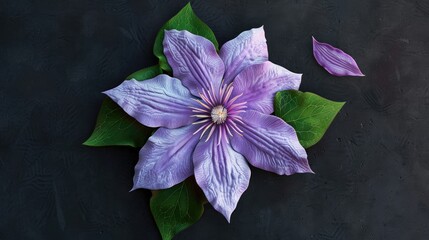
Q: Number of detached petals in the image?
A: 1